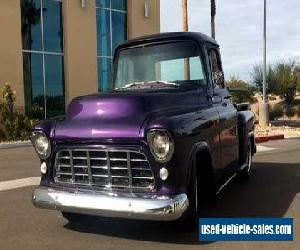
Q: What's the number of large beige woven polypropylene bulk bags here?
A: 0